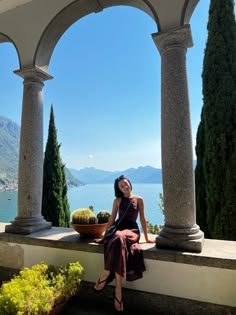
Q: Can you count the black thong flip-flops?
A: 2